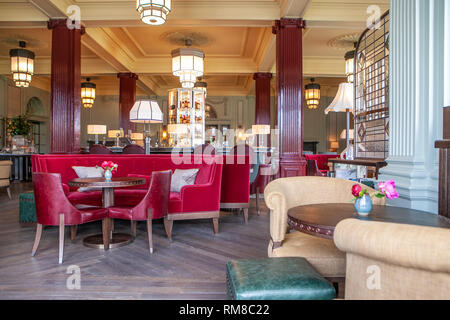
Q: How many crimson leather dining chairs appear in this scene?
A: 2